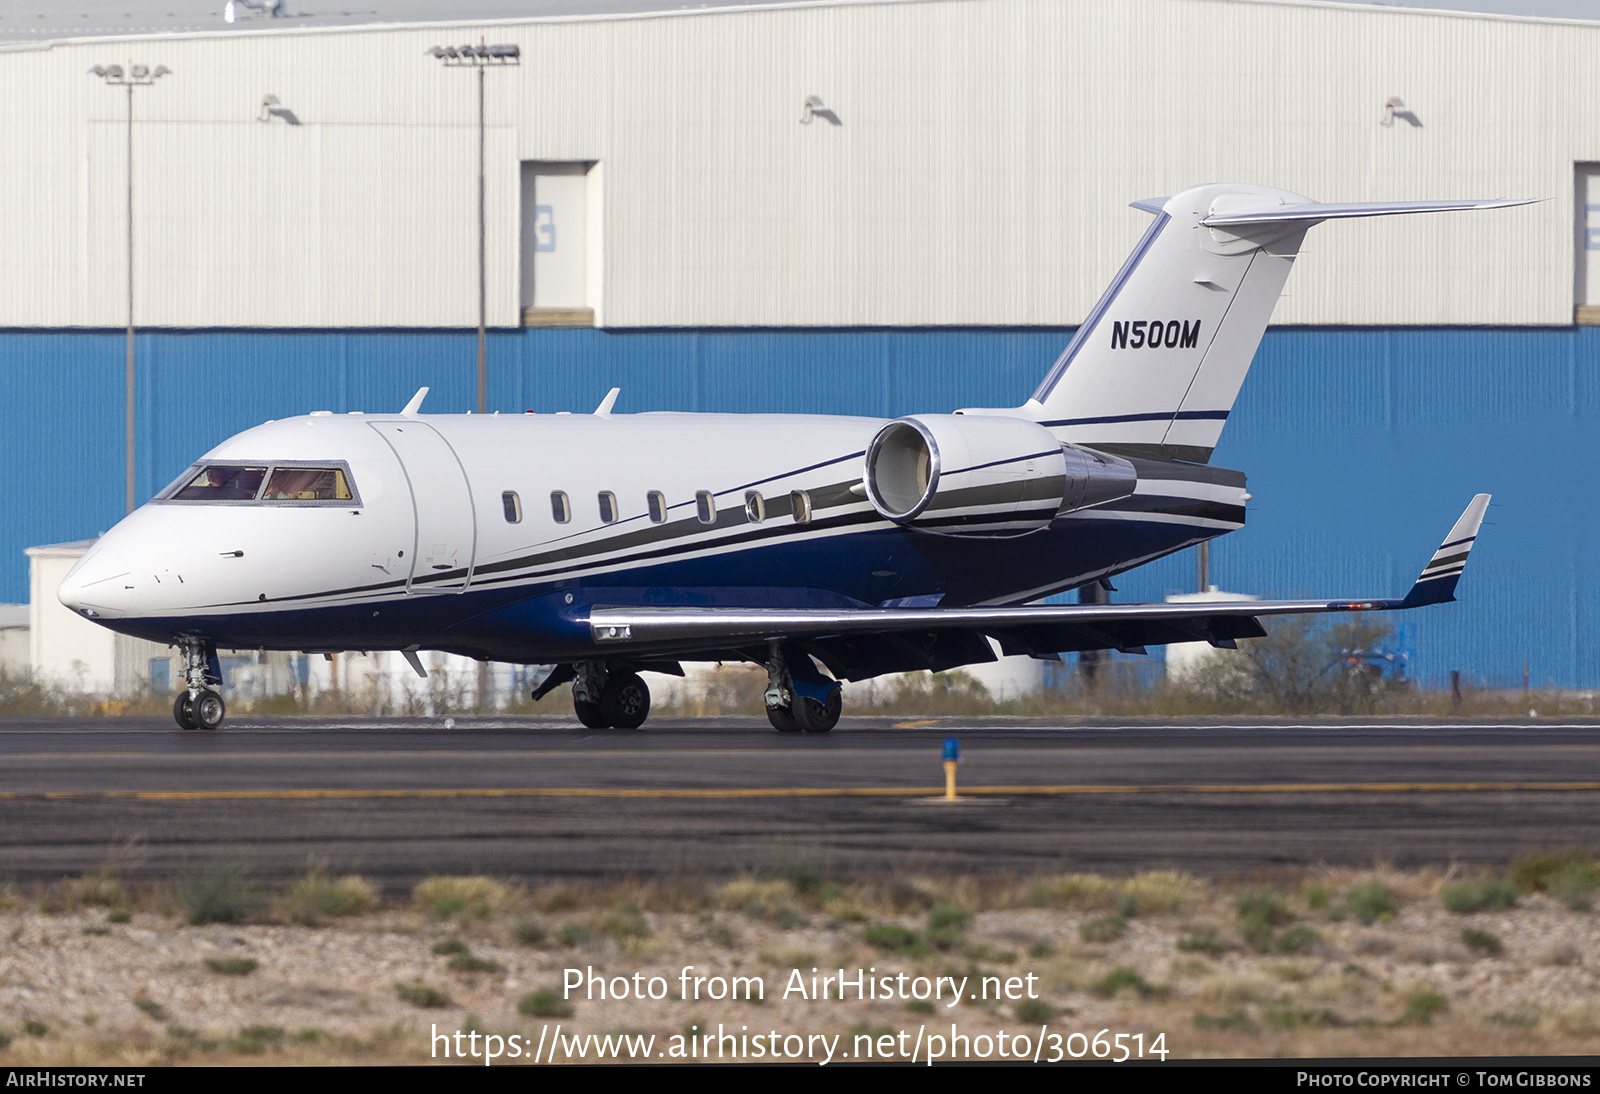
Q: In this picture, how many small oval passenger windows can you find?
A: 7